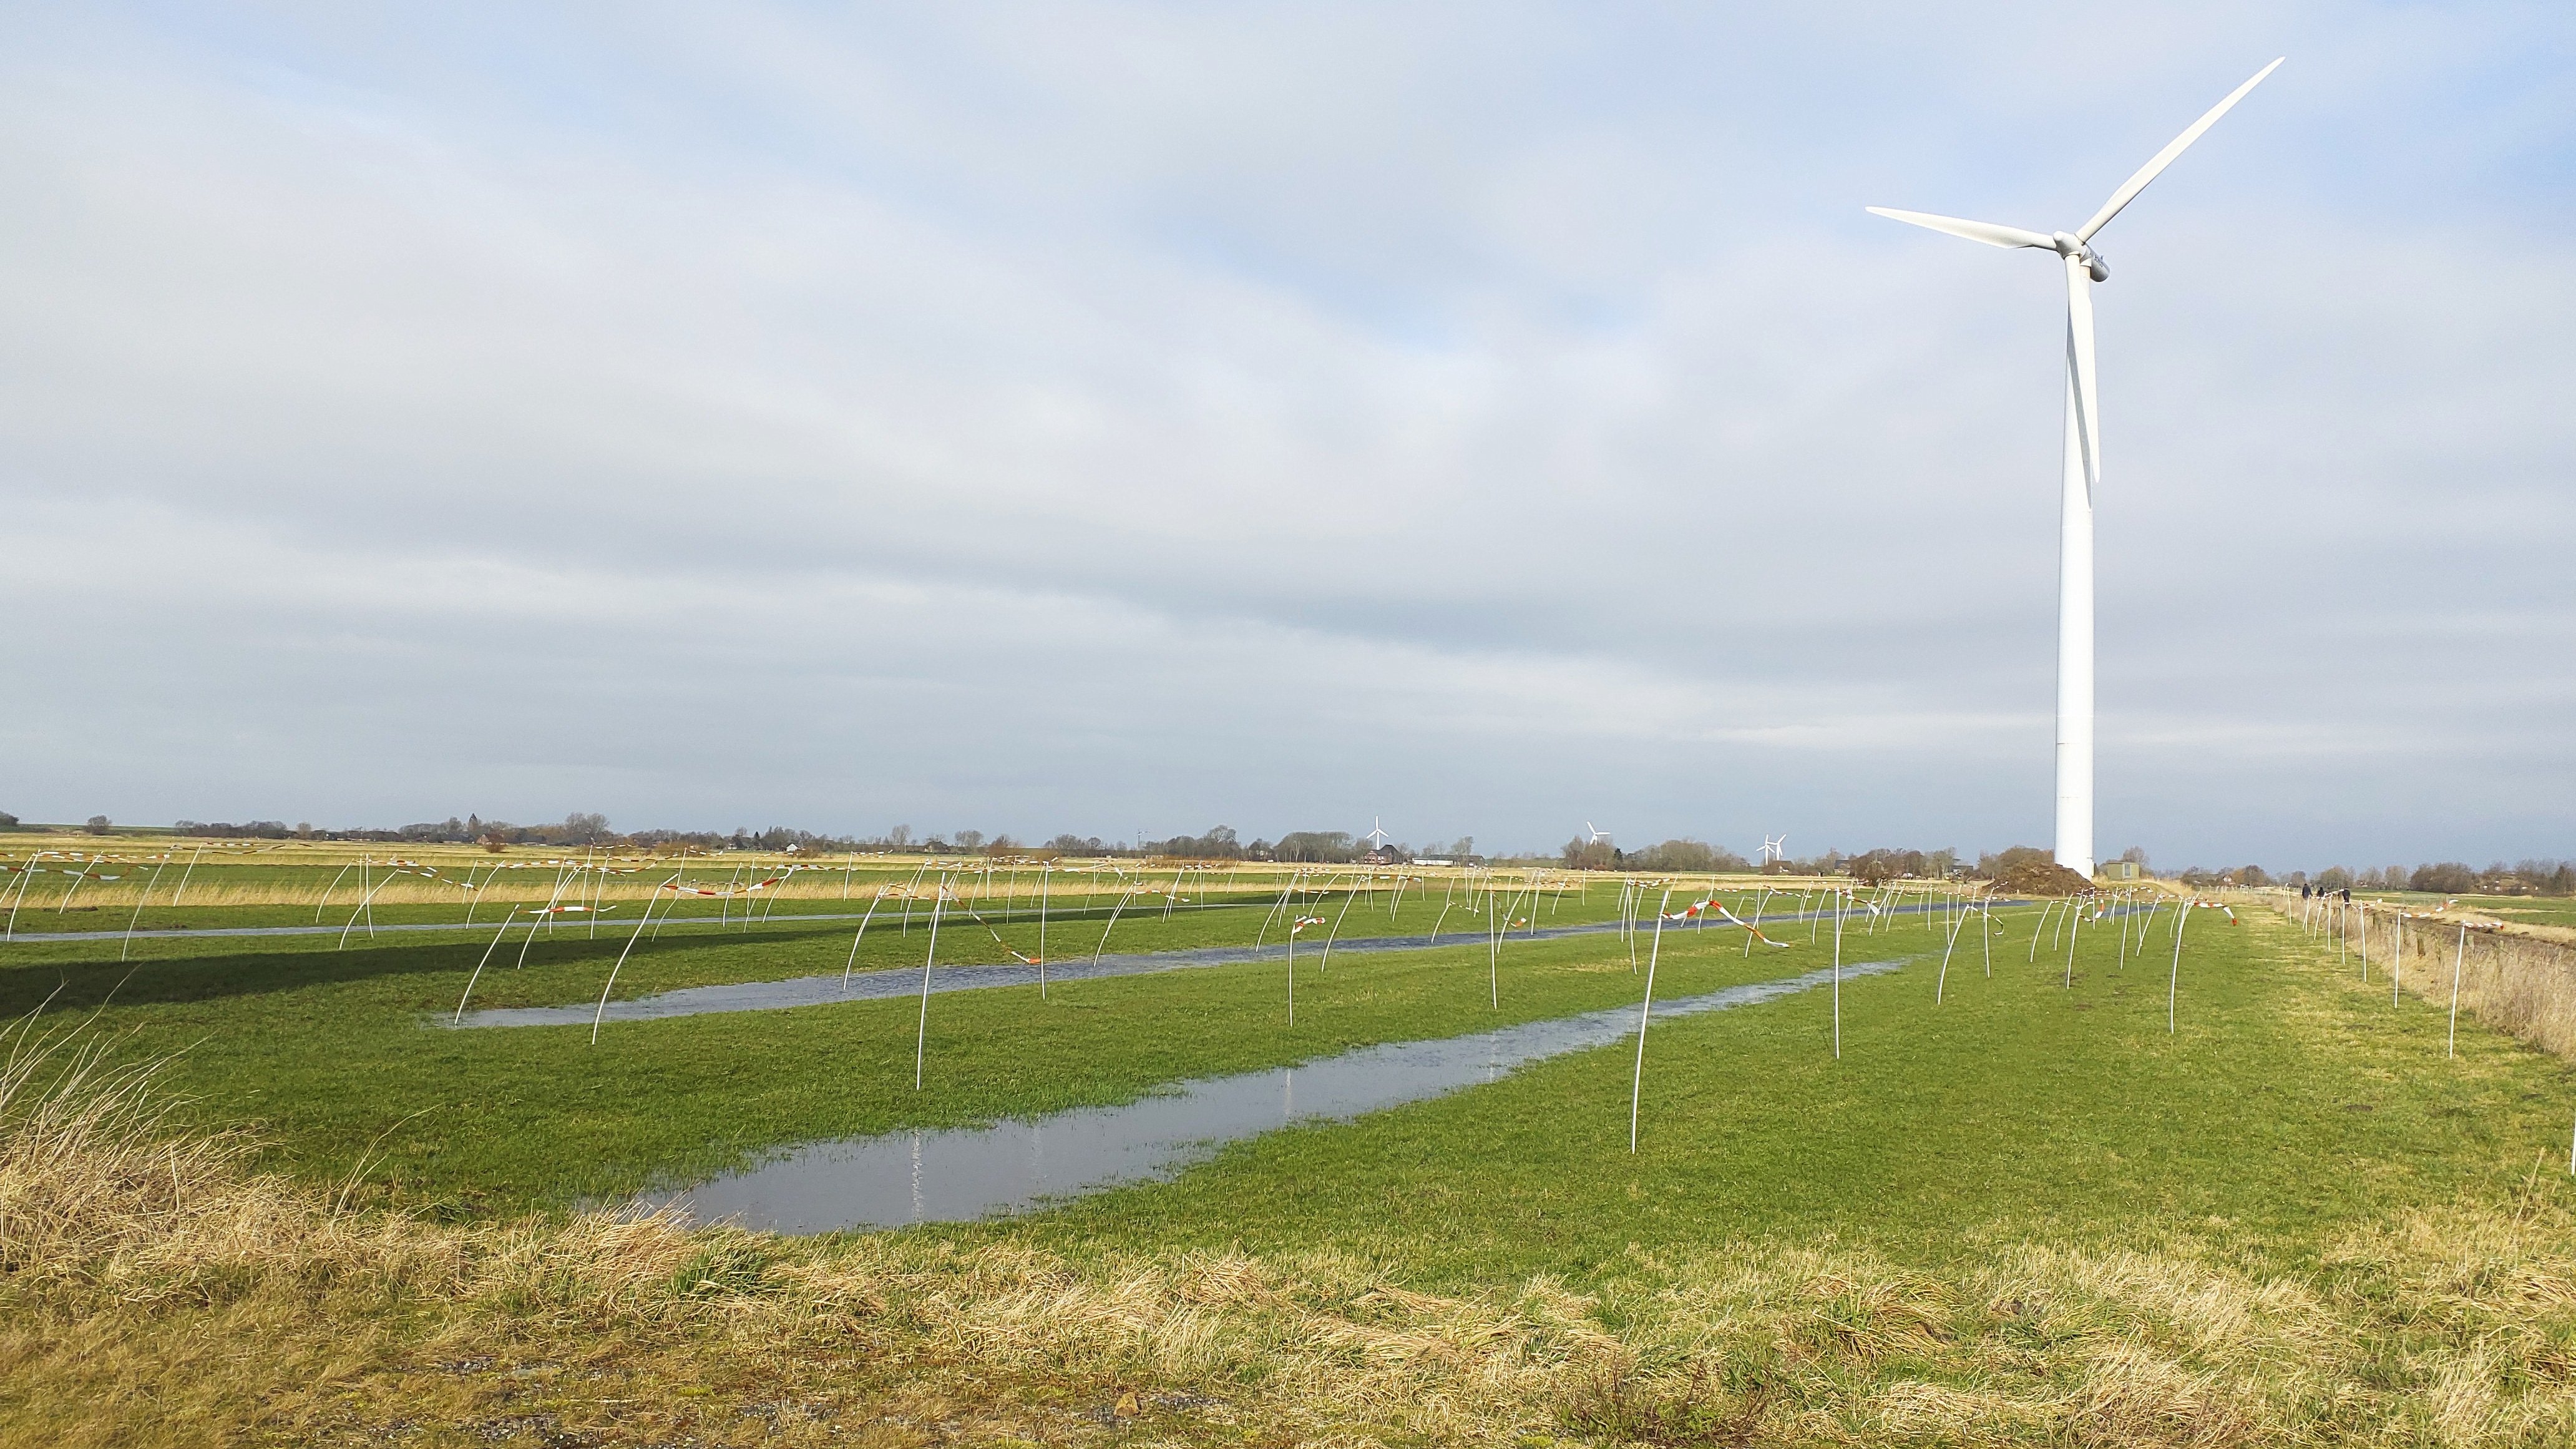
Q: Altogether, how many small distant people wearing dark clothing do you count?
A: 3